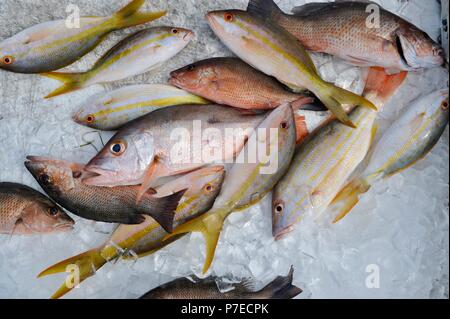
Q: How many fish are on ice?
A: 14